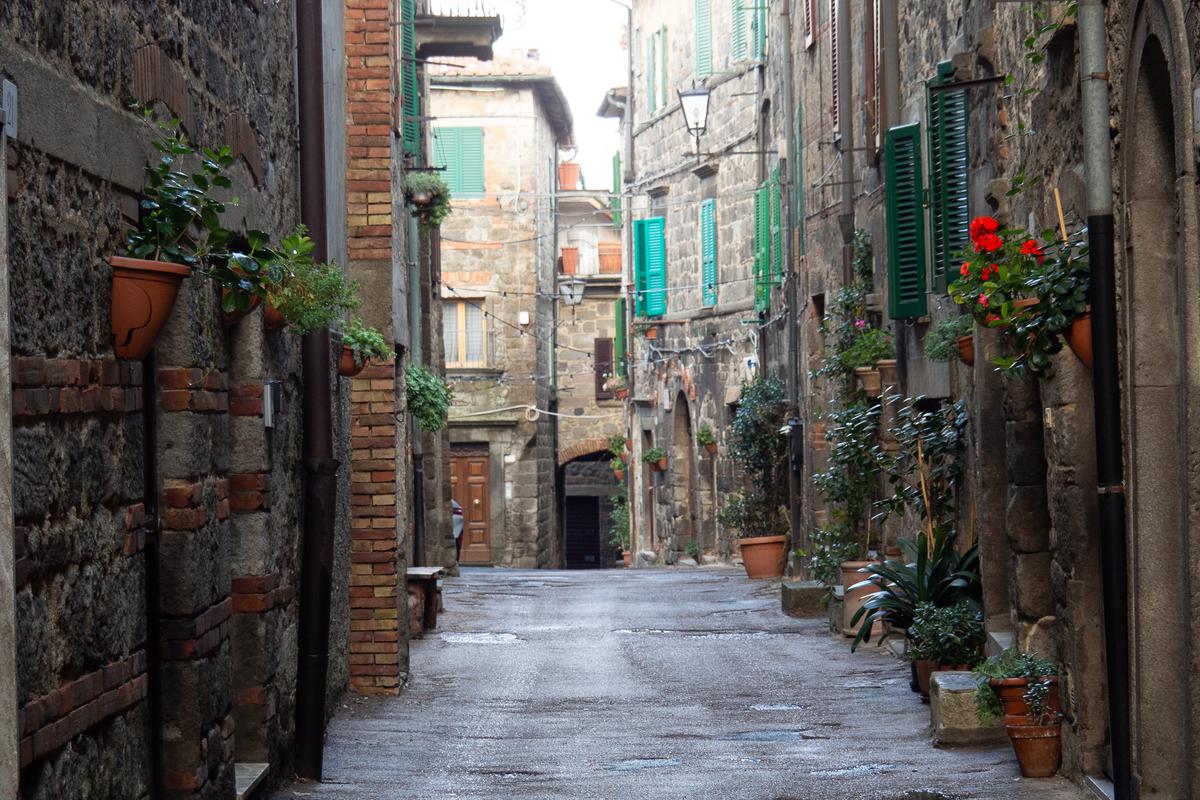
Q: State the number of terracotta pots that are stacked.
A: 2